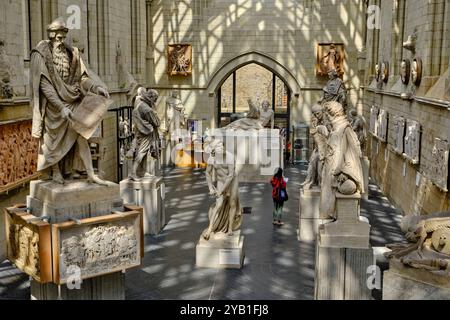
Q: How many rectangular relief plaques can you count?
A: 10